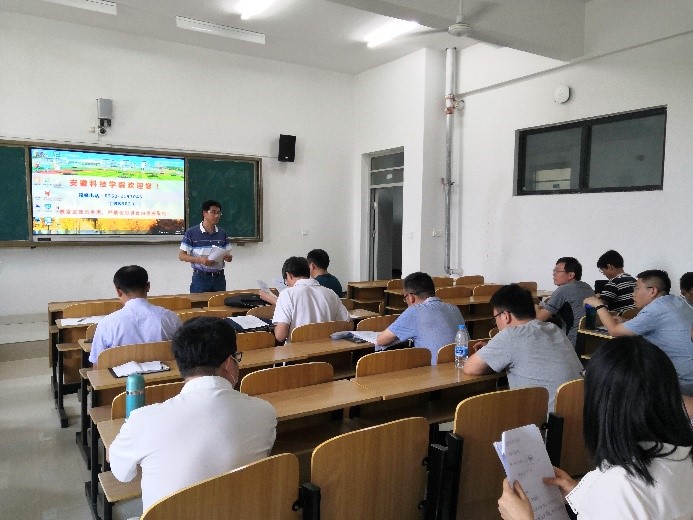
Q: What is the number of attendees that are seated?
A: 11